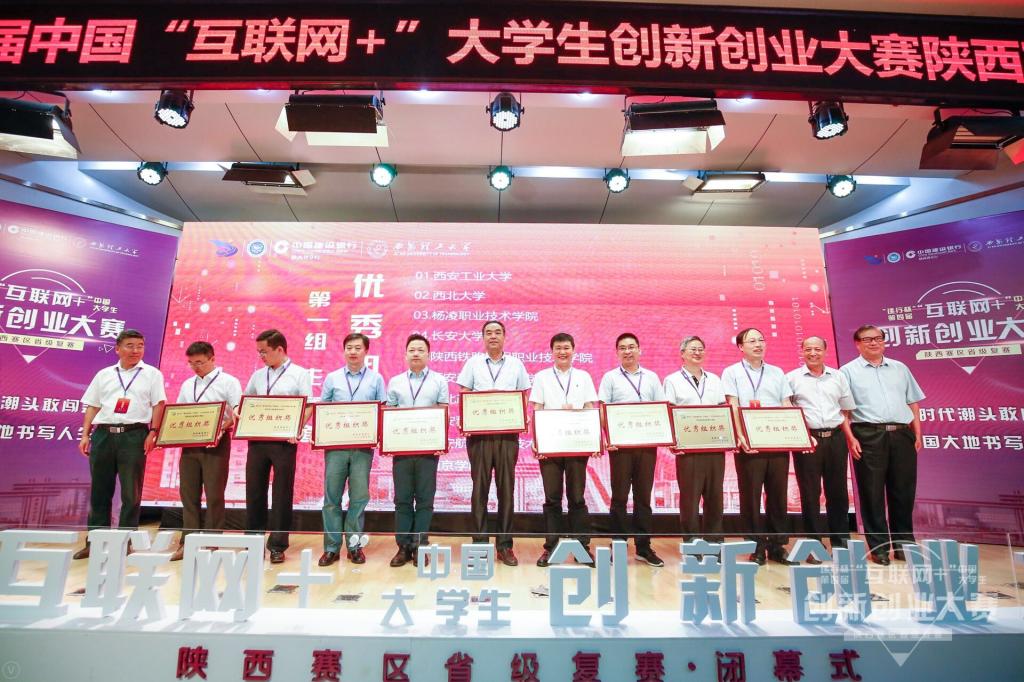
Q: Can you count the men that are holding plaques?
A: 9